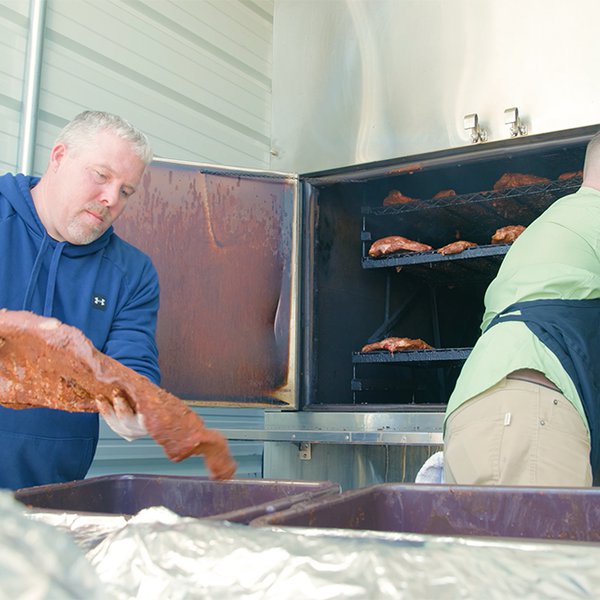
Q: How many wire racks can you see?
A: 3